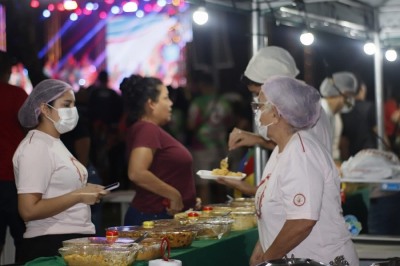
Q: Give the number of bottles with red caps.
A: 3